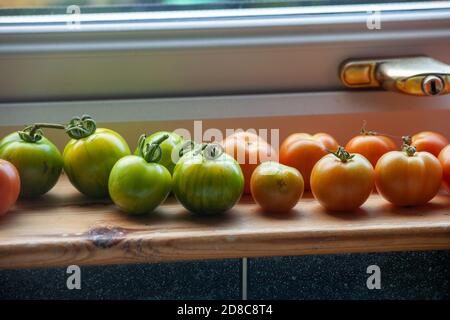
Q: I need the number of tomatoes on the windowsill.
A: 14